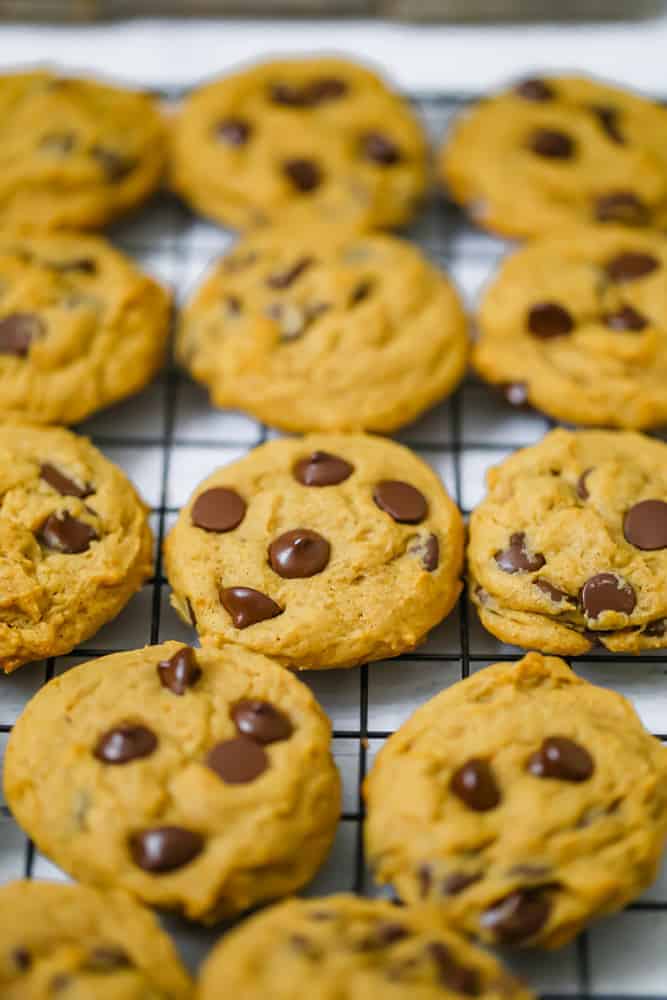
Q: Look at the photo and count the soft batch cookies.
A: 13